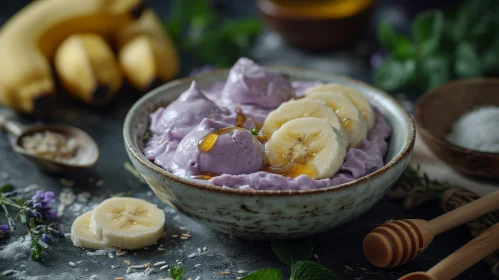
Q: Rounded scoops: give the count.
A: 3